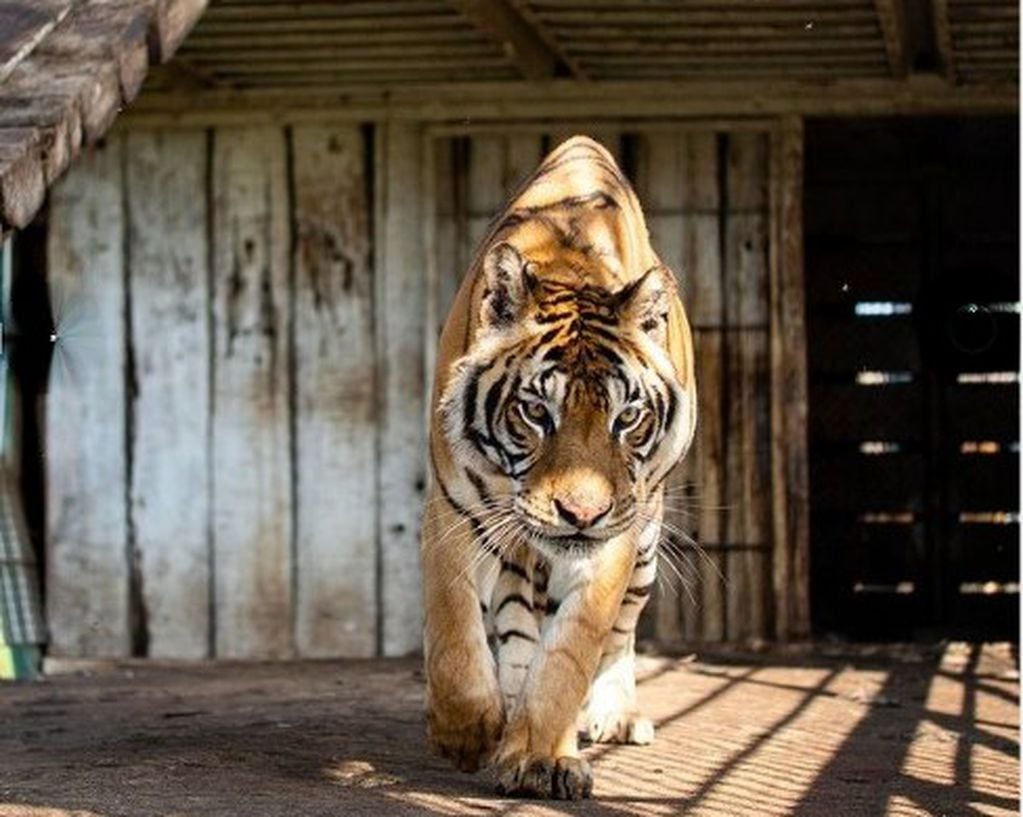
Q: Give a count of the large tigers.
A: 1